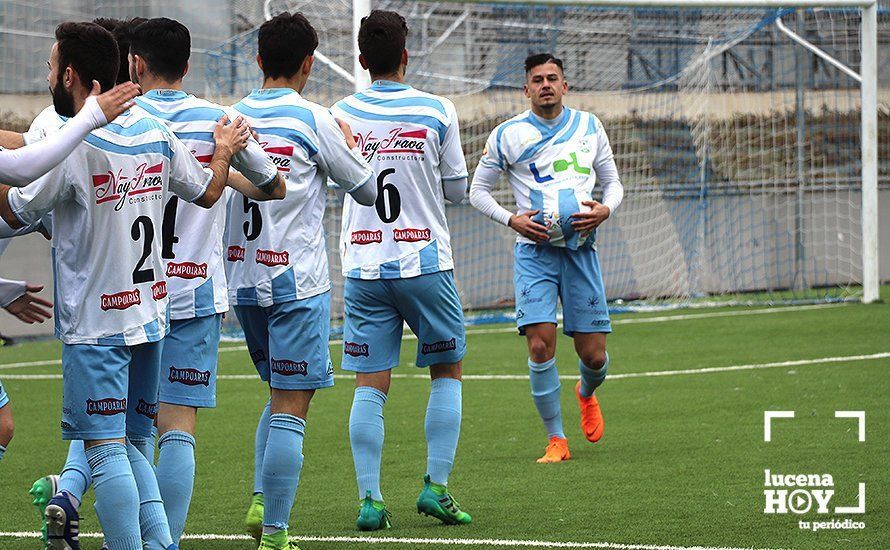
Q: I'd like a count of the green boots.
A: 5